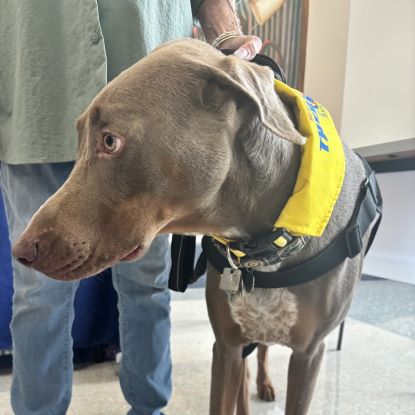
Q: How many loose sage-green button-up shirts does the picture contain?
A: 1